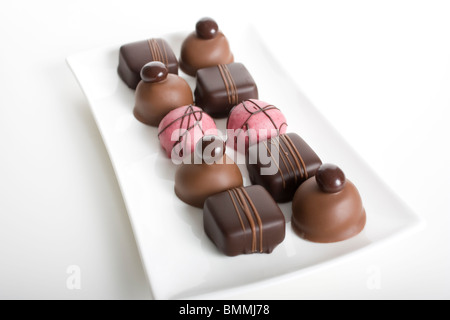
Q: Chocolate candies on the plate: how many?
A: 10